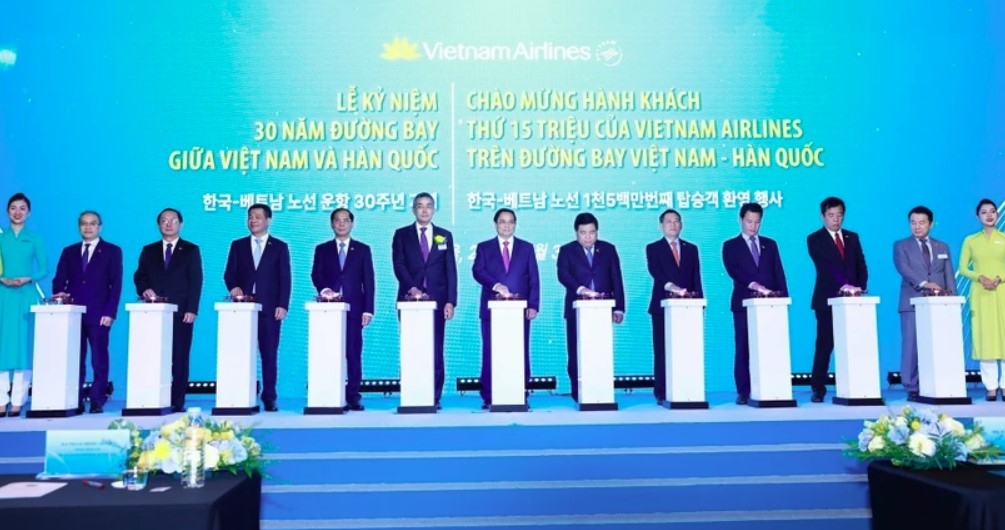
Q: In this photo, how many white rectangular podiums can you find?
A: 11